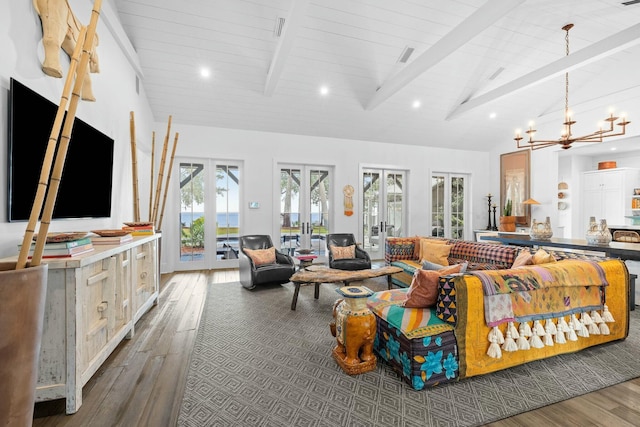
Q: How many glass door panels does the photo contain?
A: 8